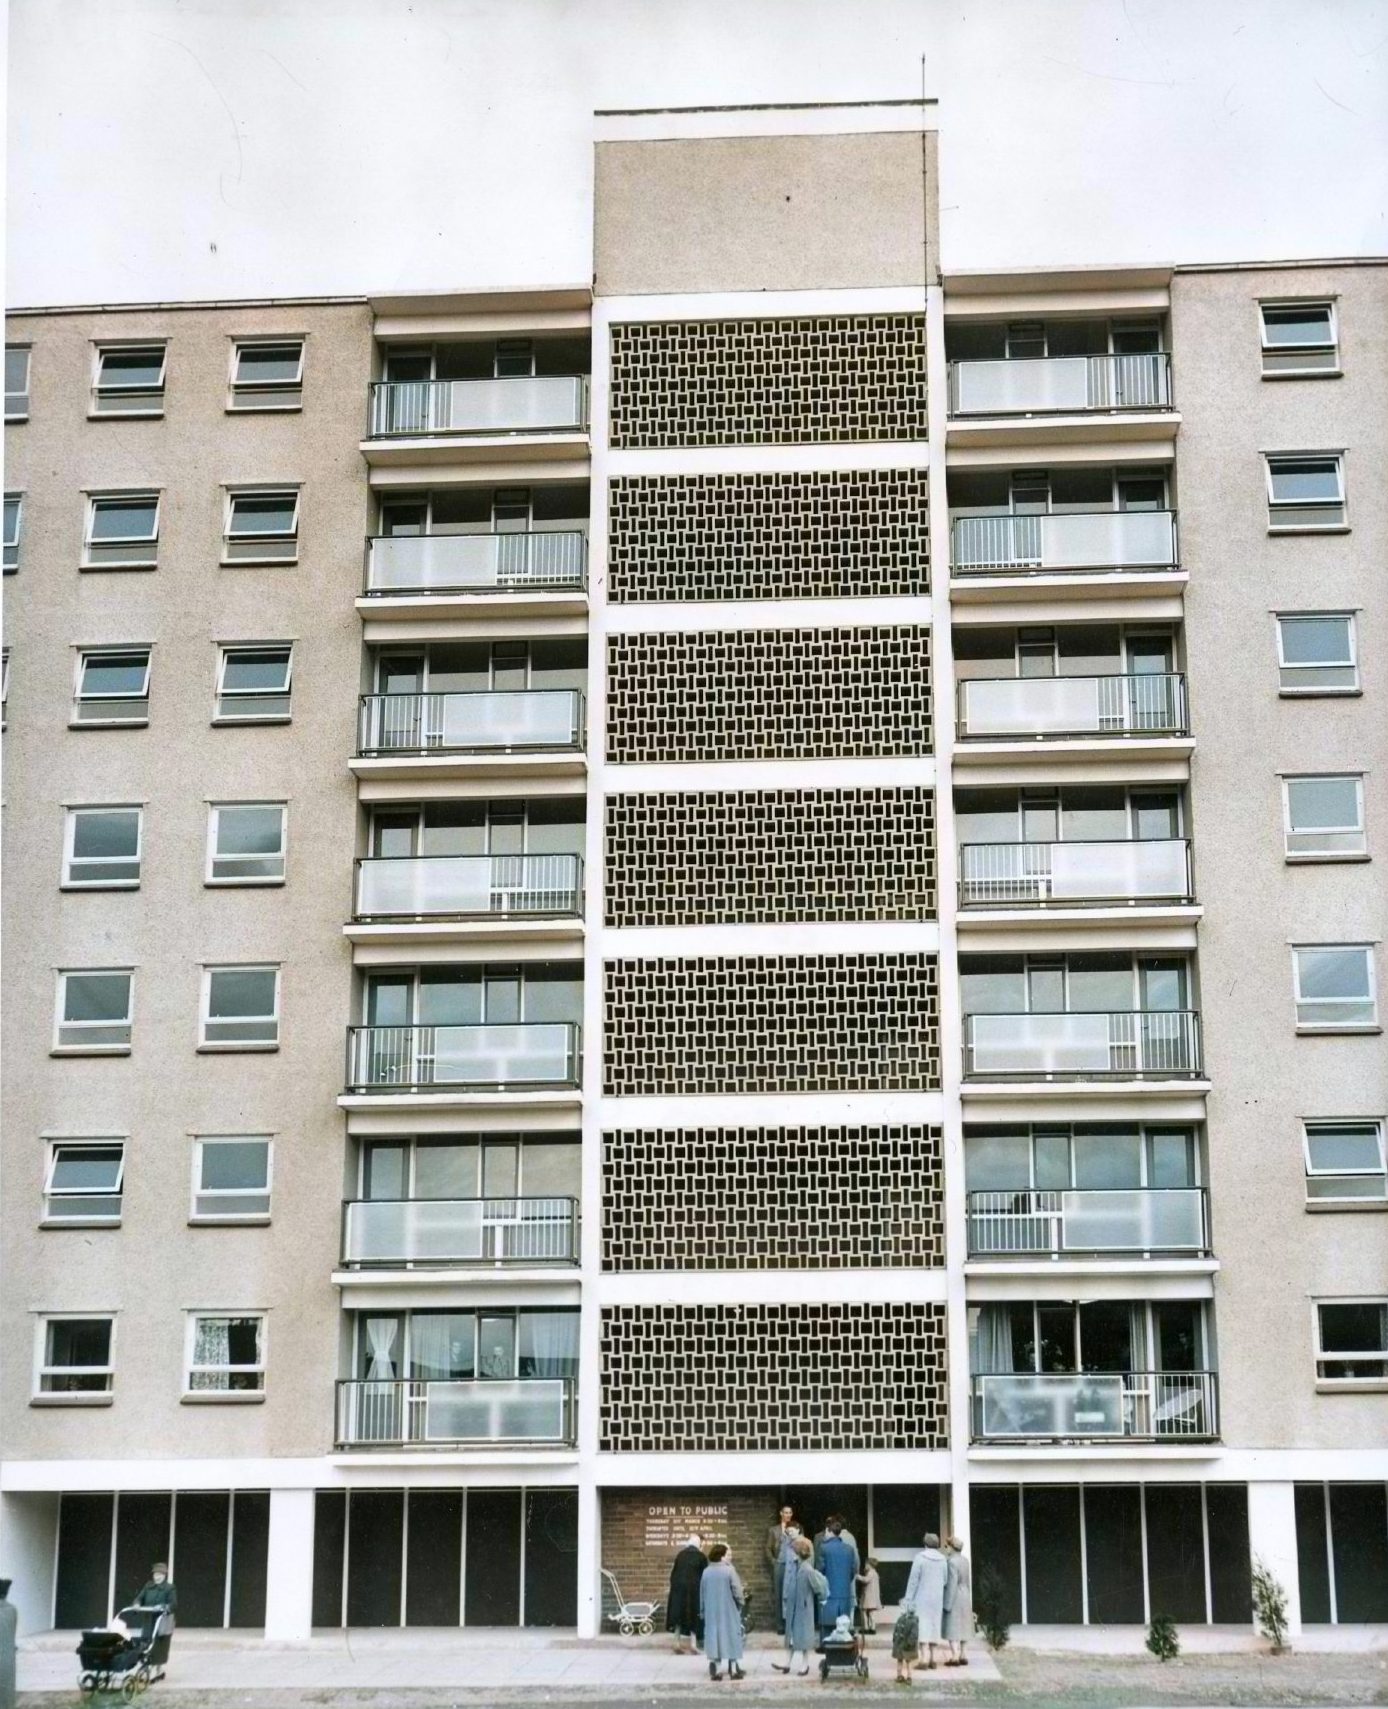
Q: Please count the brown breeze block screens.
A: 7